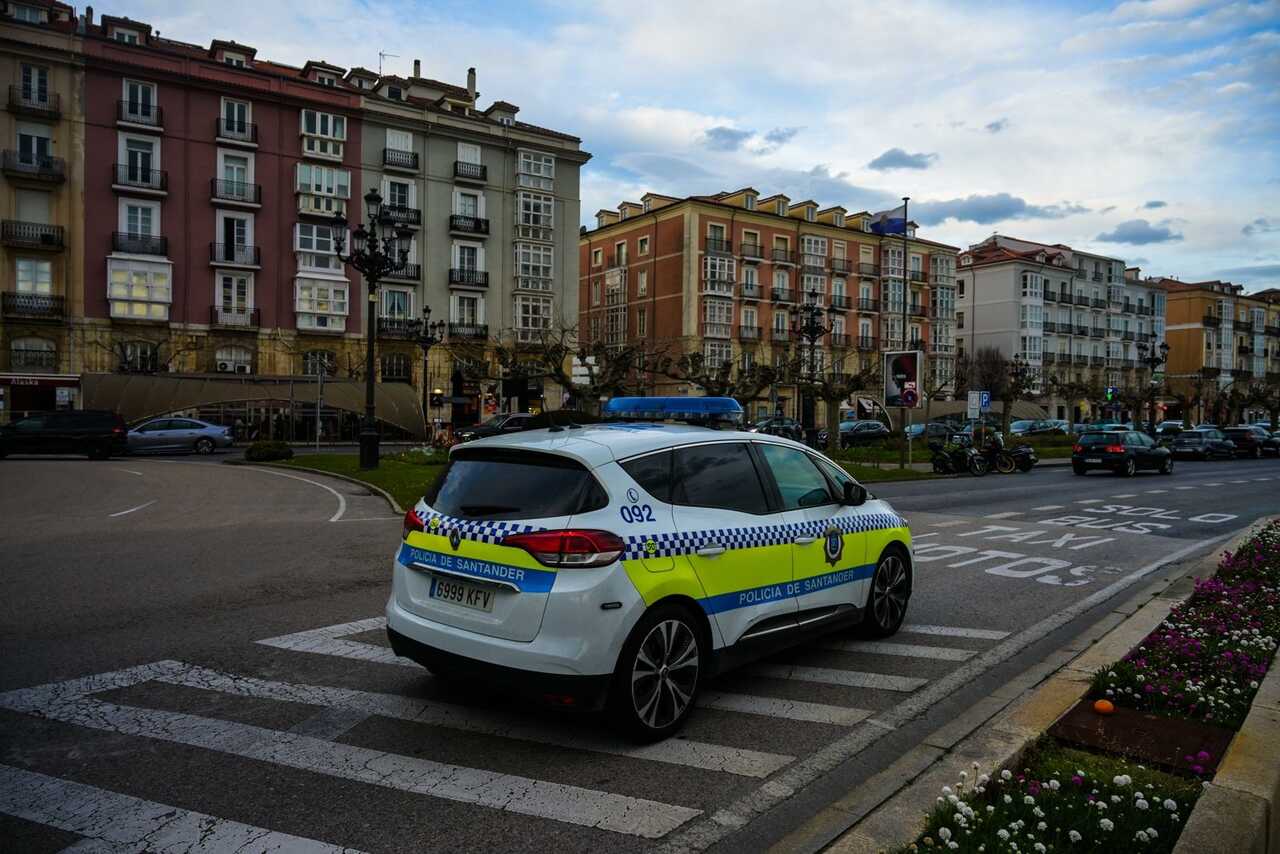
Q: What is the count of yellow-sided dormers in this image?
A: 8